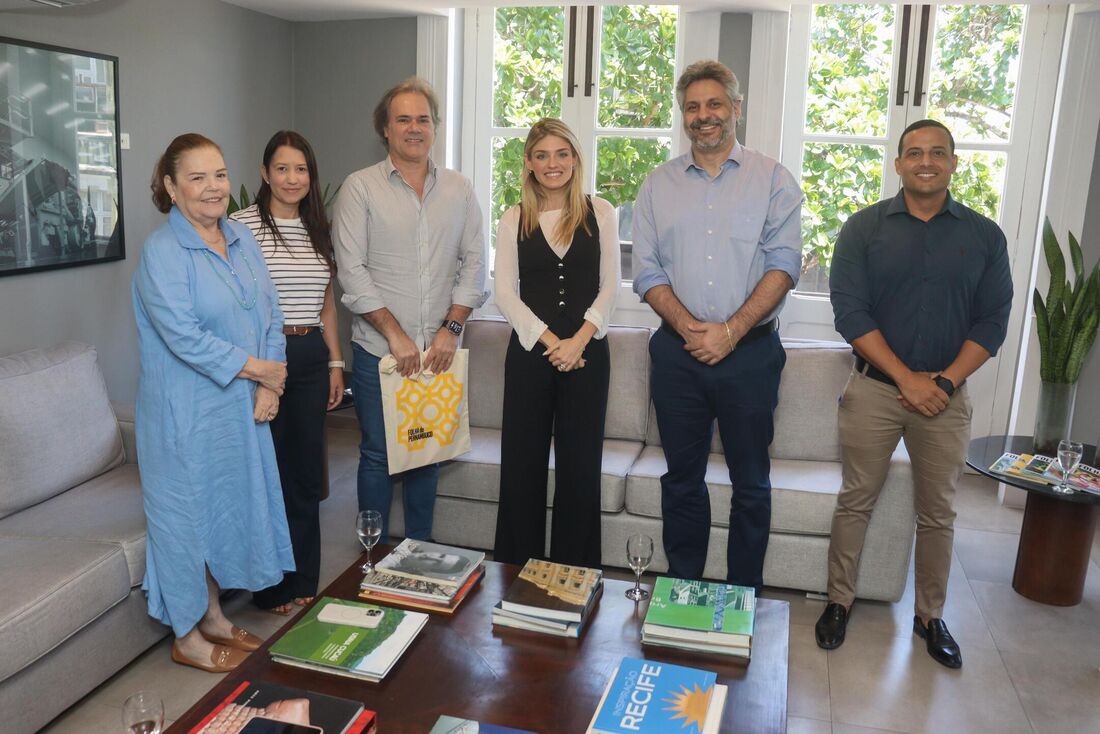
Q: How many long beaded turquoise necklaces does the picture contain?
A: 1